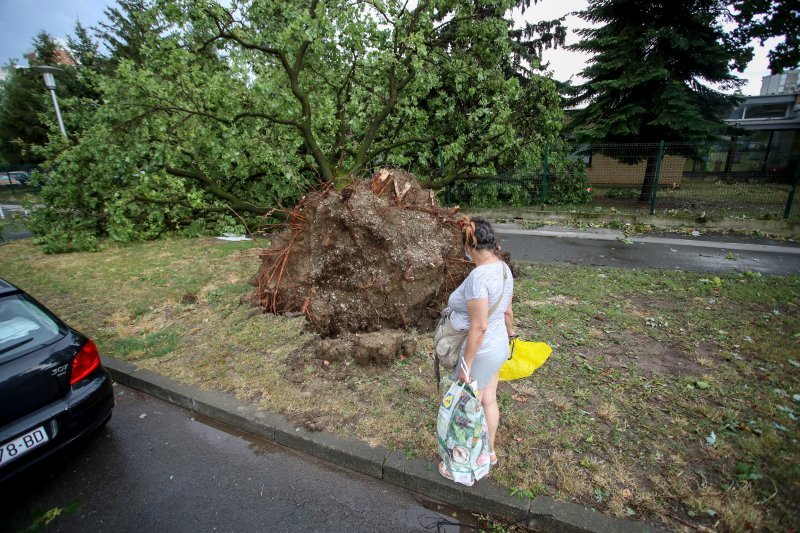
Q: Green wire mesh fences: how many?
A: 1